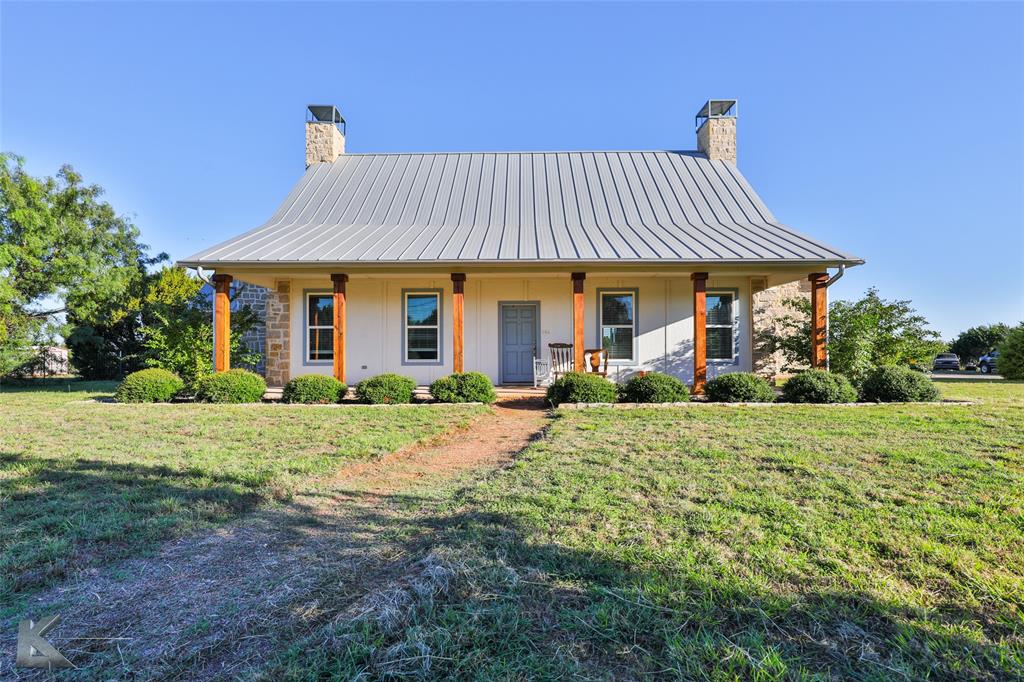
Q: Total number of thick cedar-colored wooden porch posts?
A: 6